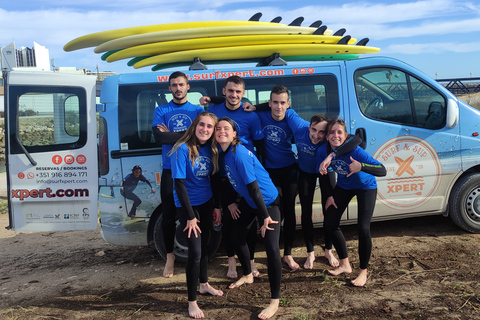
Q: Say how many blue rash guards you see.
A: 7